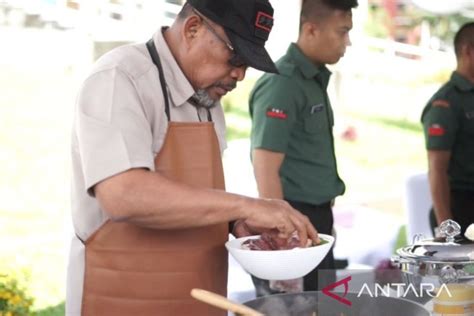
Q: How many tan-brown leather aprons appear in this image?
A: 1